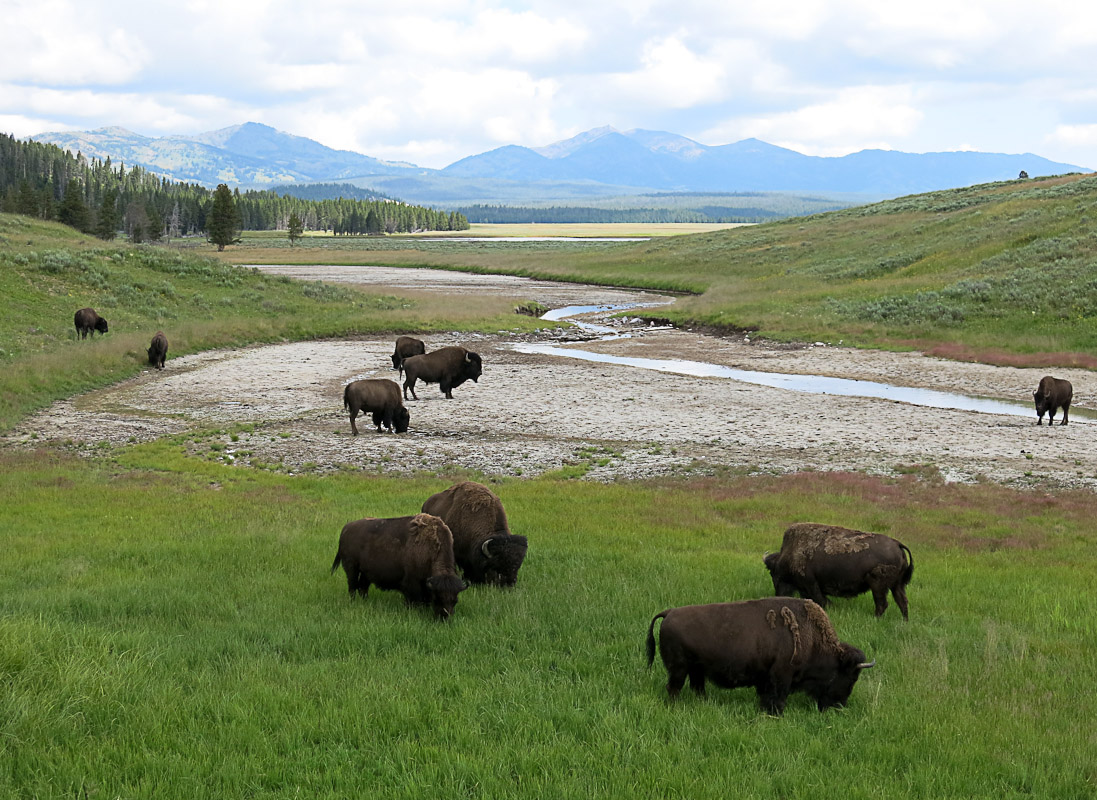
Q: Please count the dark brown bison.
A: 10